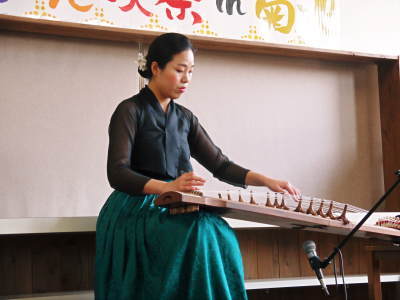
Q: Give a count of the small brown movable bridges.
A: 12